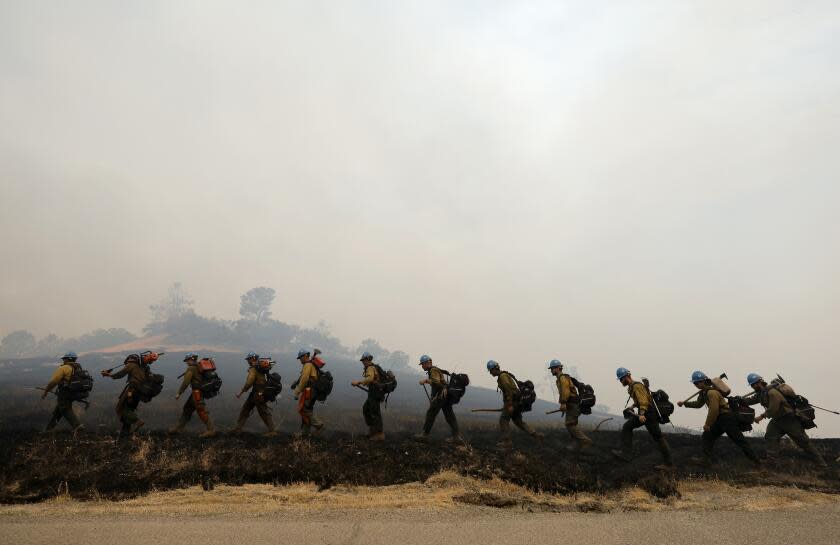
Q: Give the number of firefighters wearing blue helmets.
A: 11